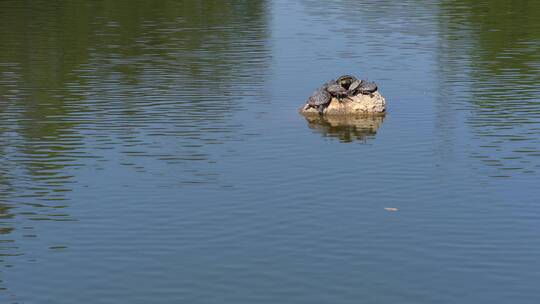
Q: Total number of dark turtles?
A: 5